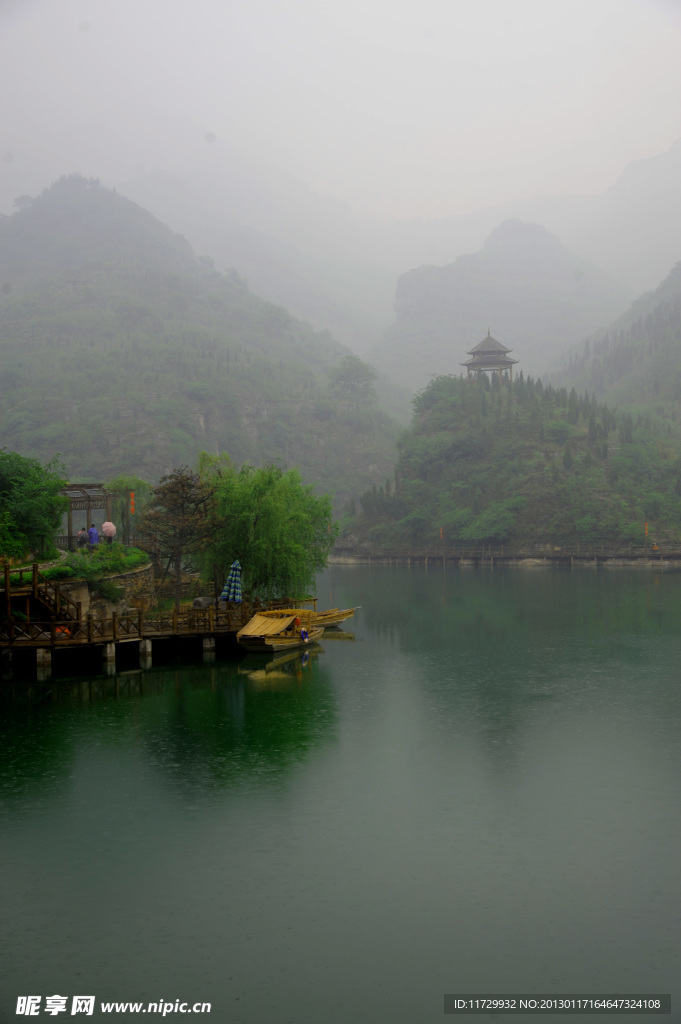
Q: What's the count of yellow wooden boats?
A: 2